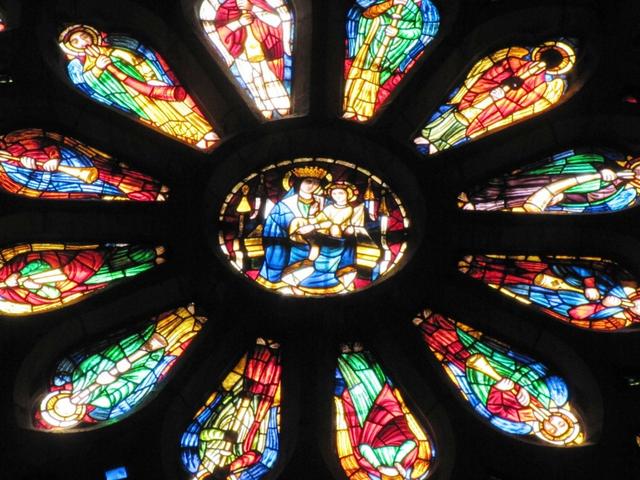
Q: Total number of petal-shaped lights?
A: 12